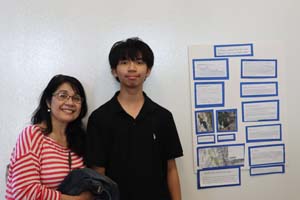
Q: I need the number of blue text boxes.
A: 12